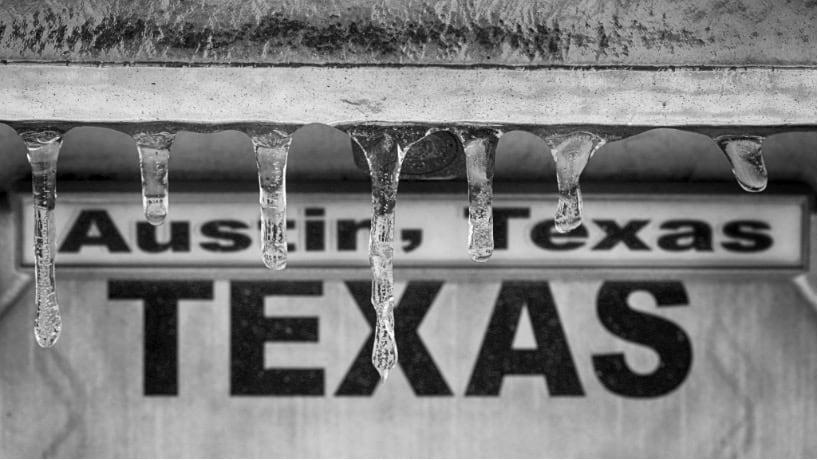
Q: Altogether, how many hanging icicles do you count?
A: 7